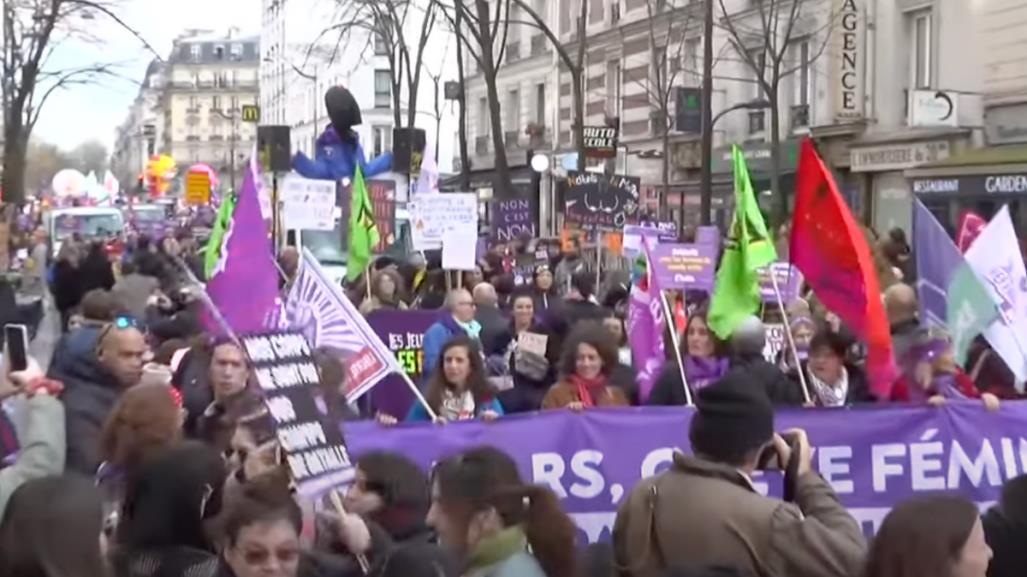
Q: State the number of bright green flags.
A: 3